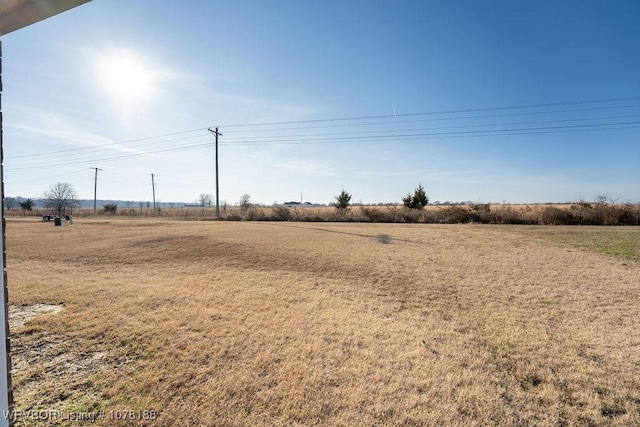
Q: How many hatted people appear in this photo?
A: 0